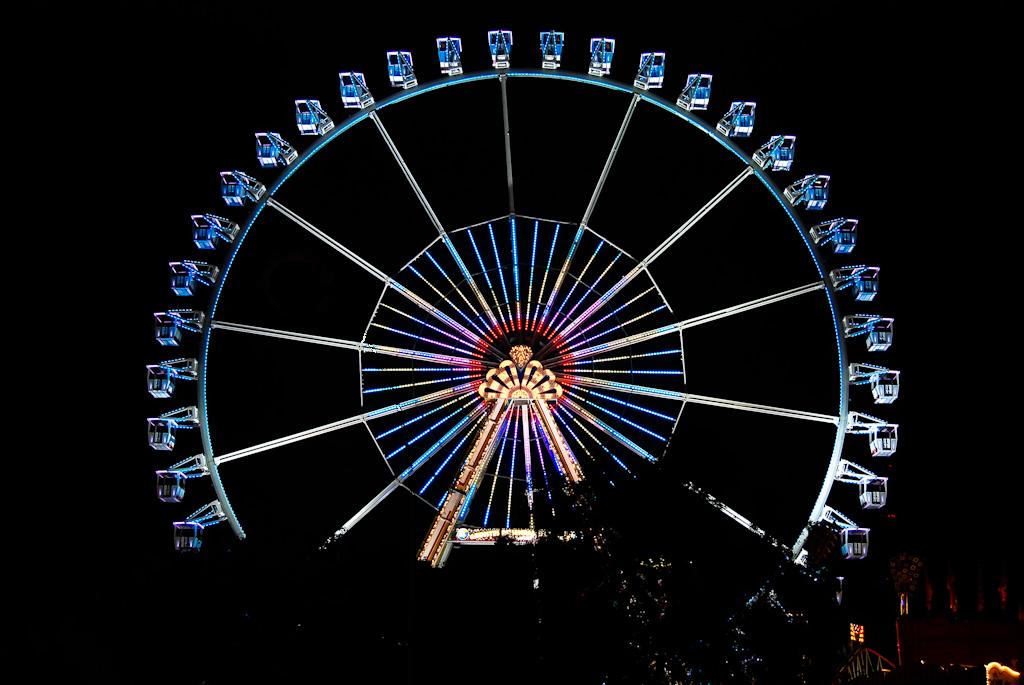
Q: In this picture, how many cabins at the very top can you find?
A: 2